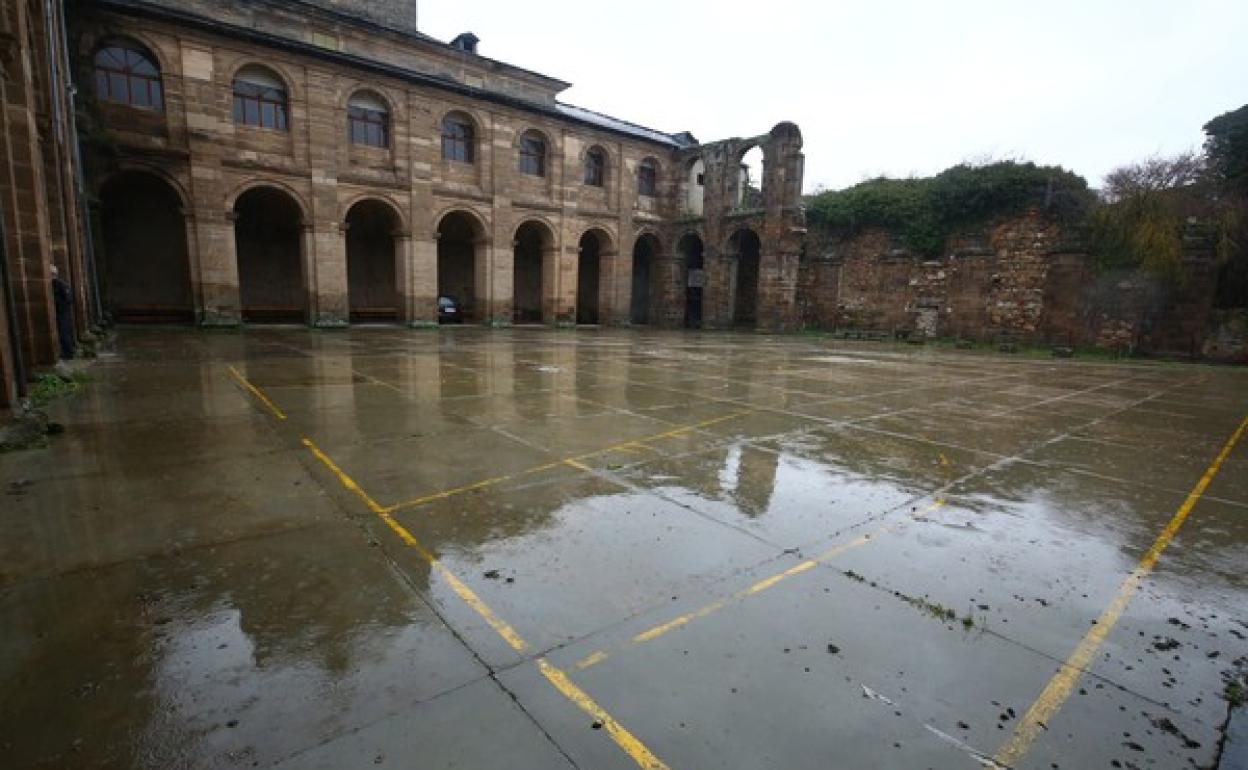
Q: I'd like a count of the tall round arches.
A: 9